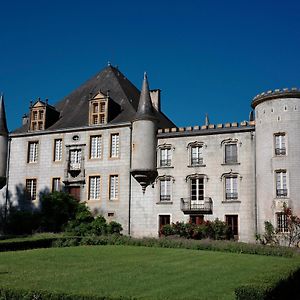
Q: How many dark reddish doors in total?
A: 4